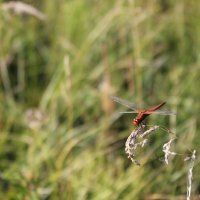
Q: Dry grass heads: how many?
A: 3